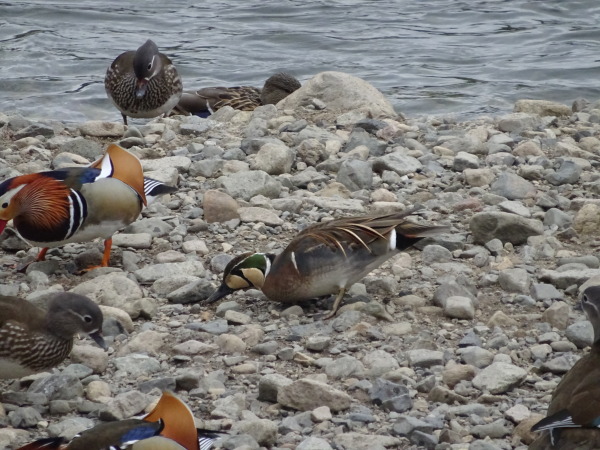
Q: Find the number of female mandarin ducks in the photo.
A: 3